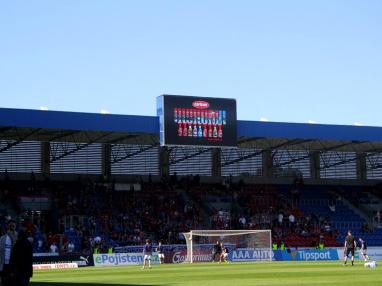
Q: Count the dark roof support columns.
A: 7